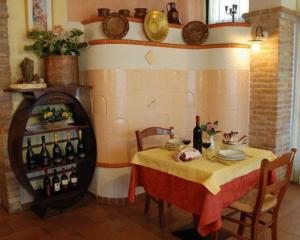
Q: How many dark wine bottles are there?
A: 10